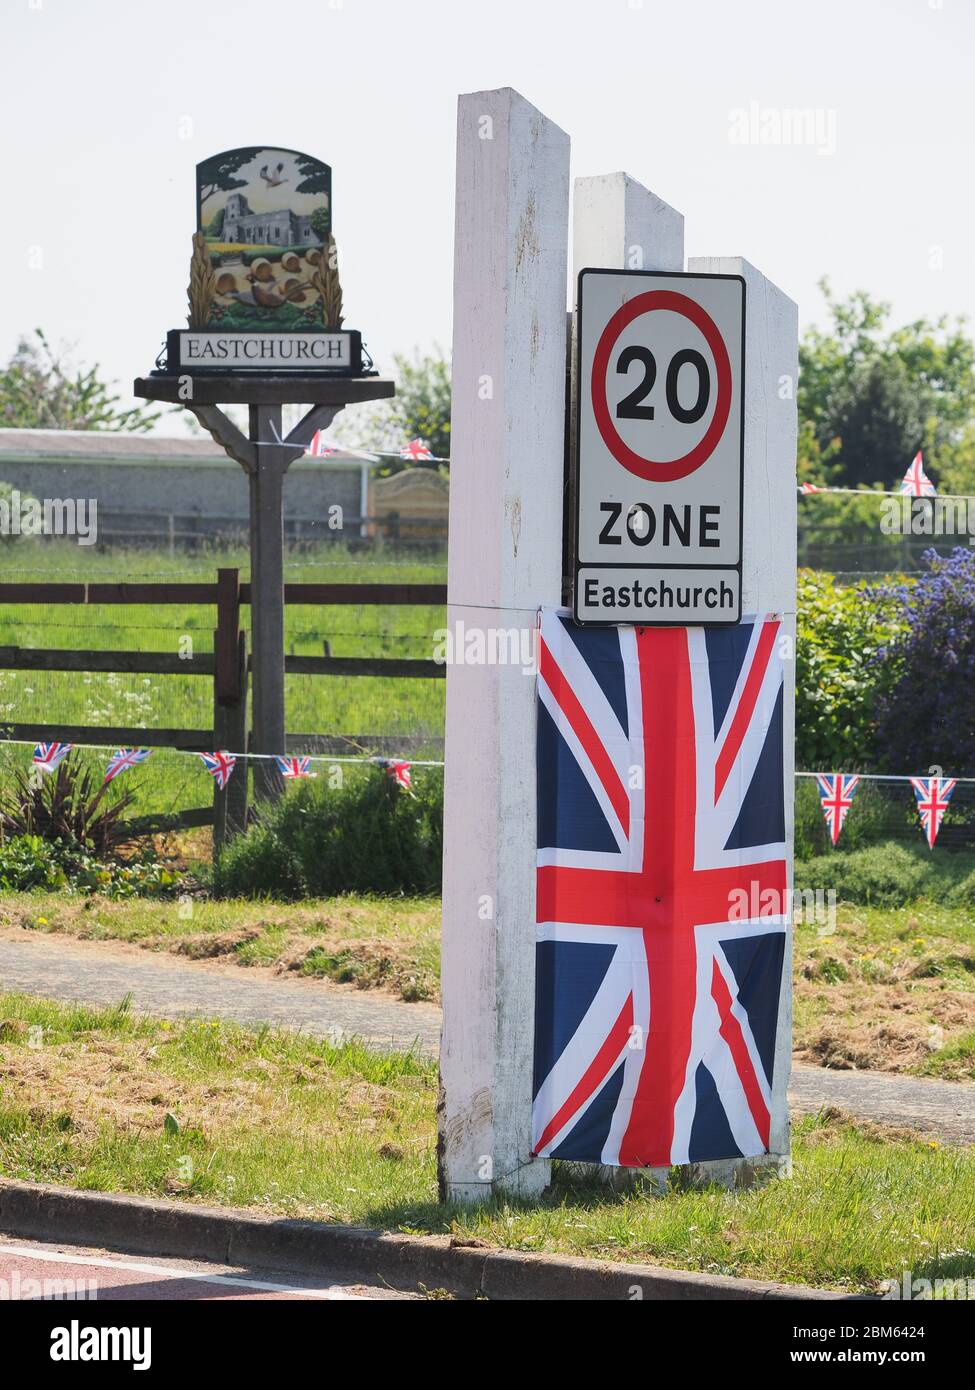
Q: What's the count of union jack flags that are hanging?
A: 12